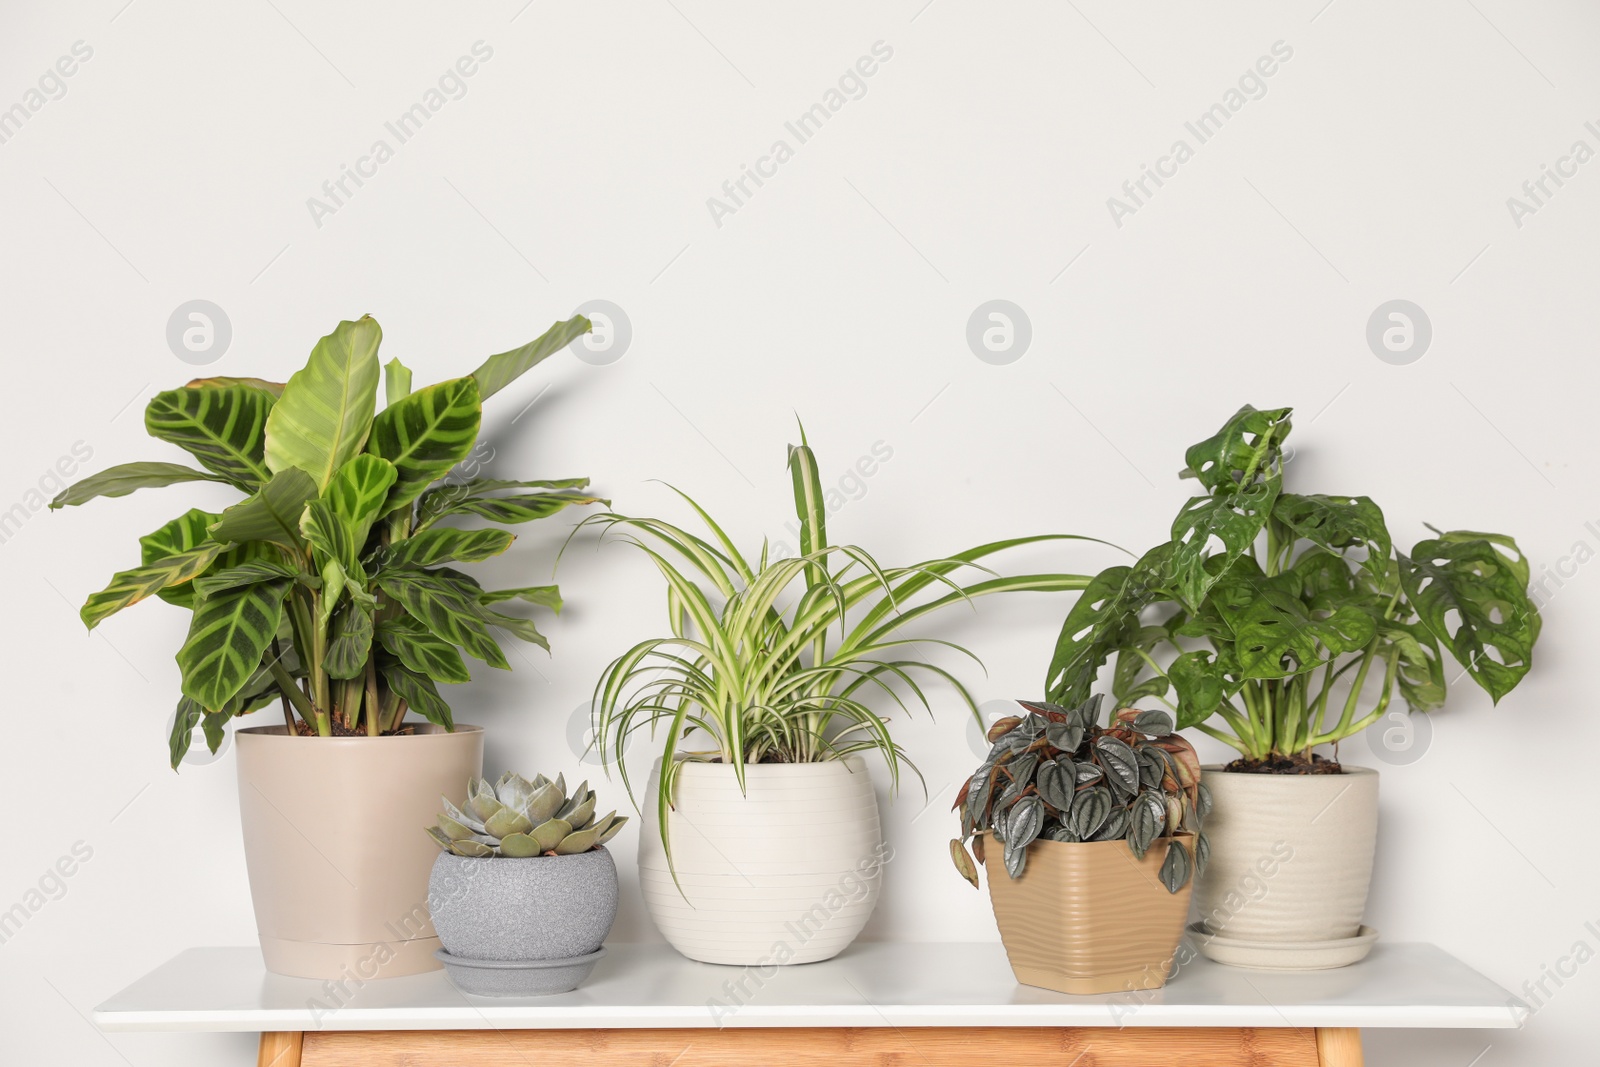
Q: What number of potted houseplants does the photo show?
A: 5